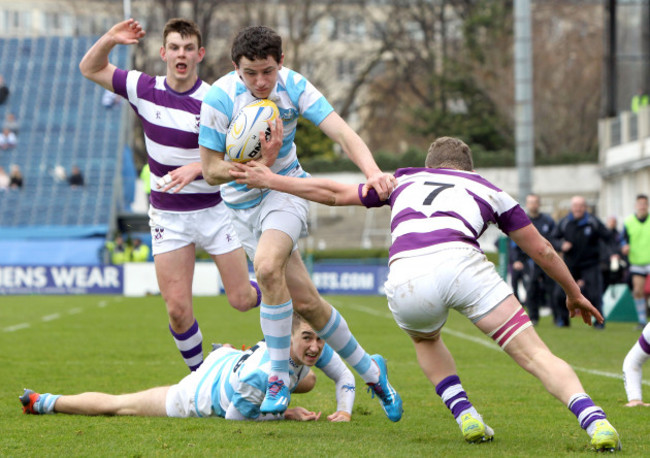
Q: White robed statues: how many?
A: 0